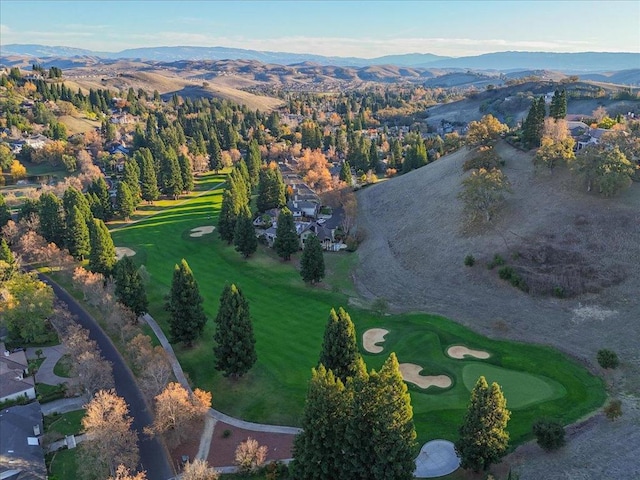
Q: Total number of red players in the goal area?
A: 0